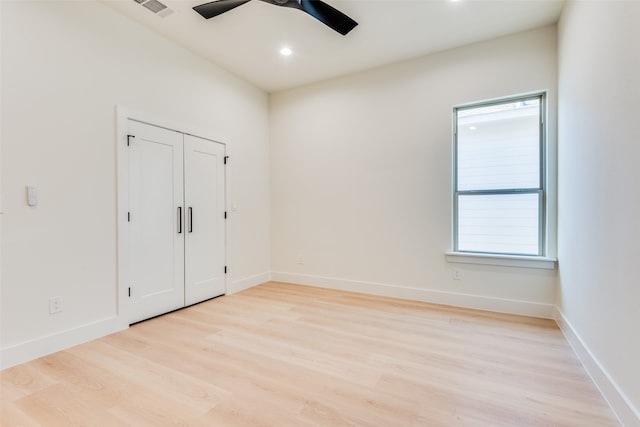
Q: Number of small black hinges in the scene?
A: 6